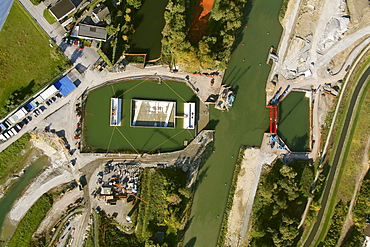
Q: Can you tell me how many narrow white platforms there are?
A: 2